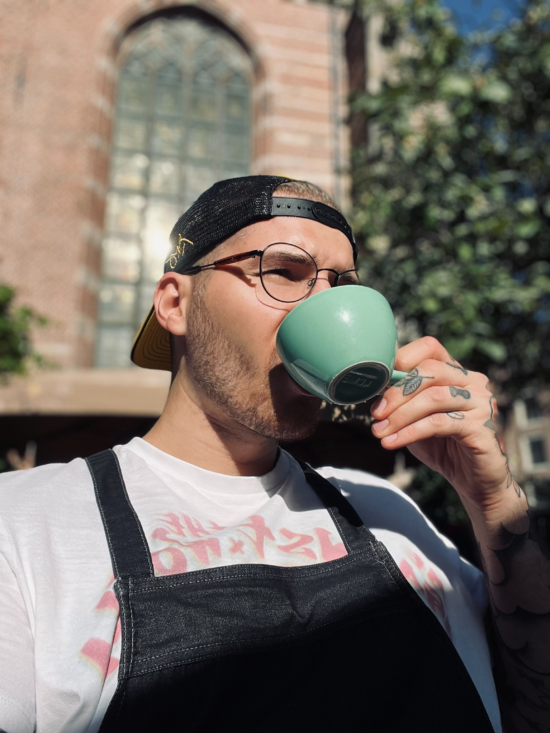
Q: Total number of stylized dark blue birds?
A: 0